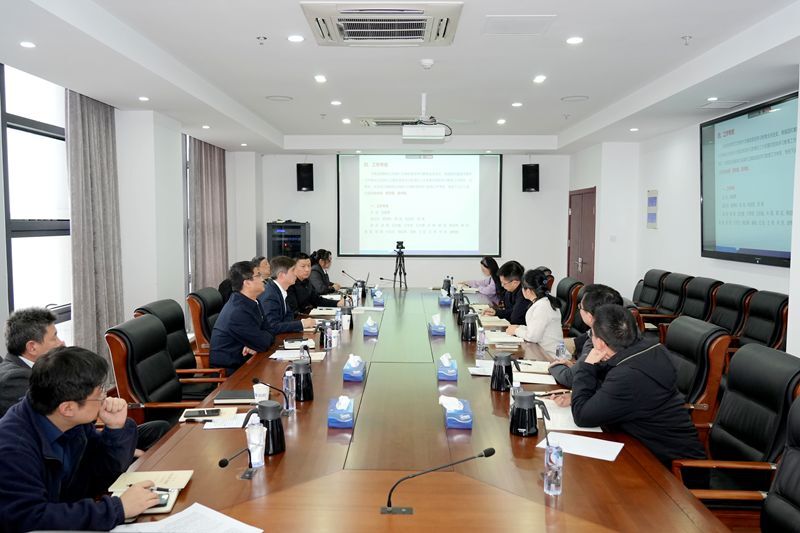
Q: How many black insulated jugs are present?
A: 11